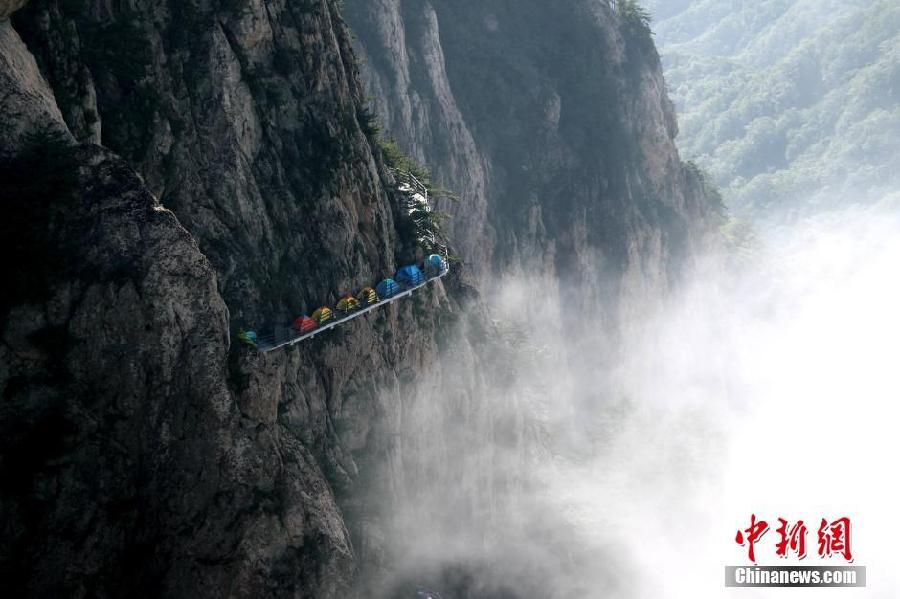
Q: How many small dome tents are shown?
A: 8